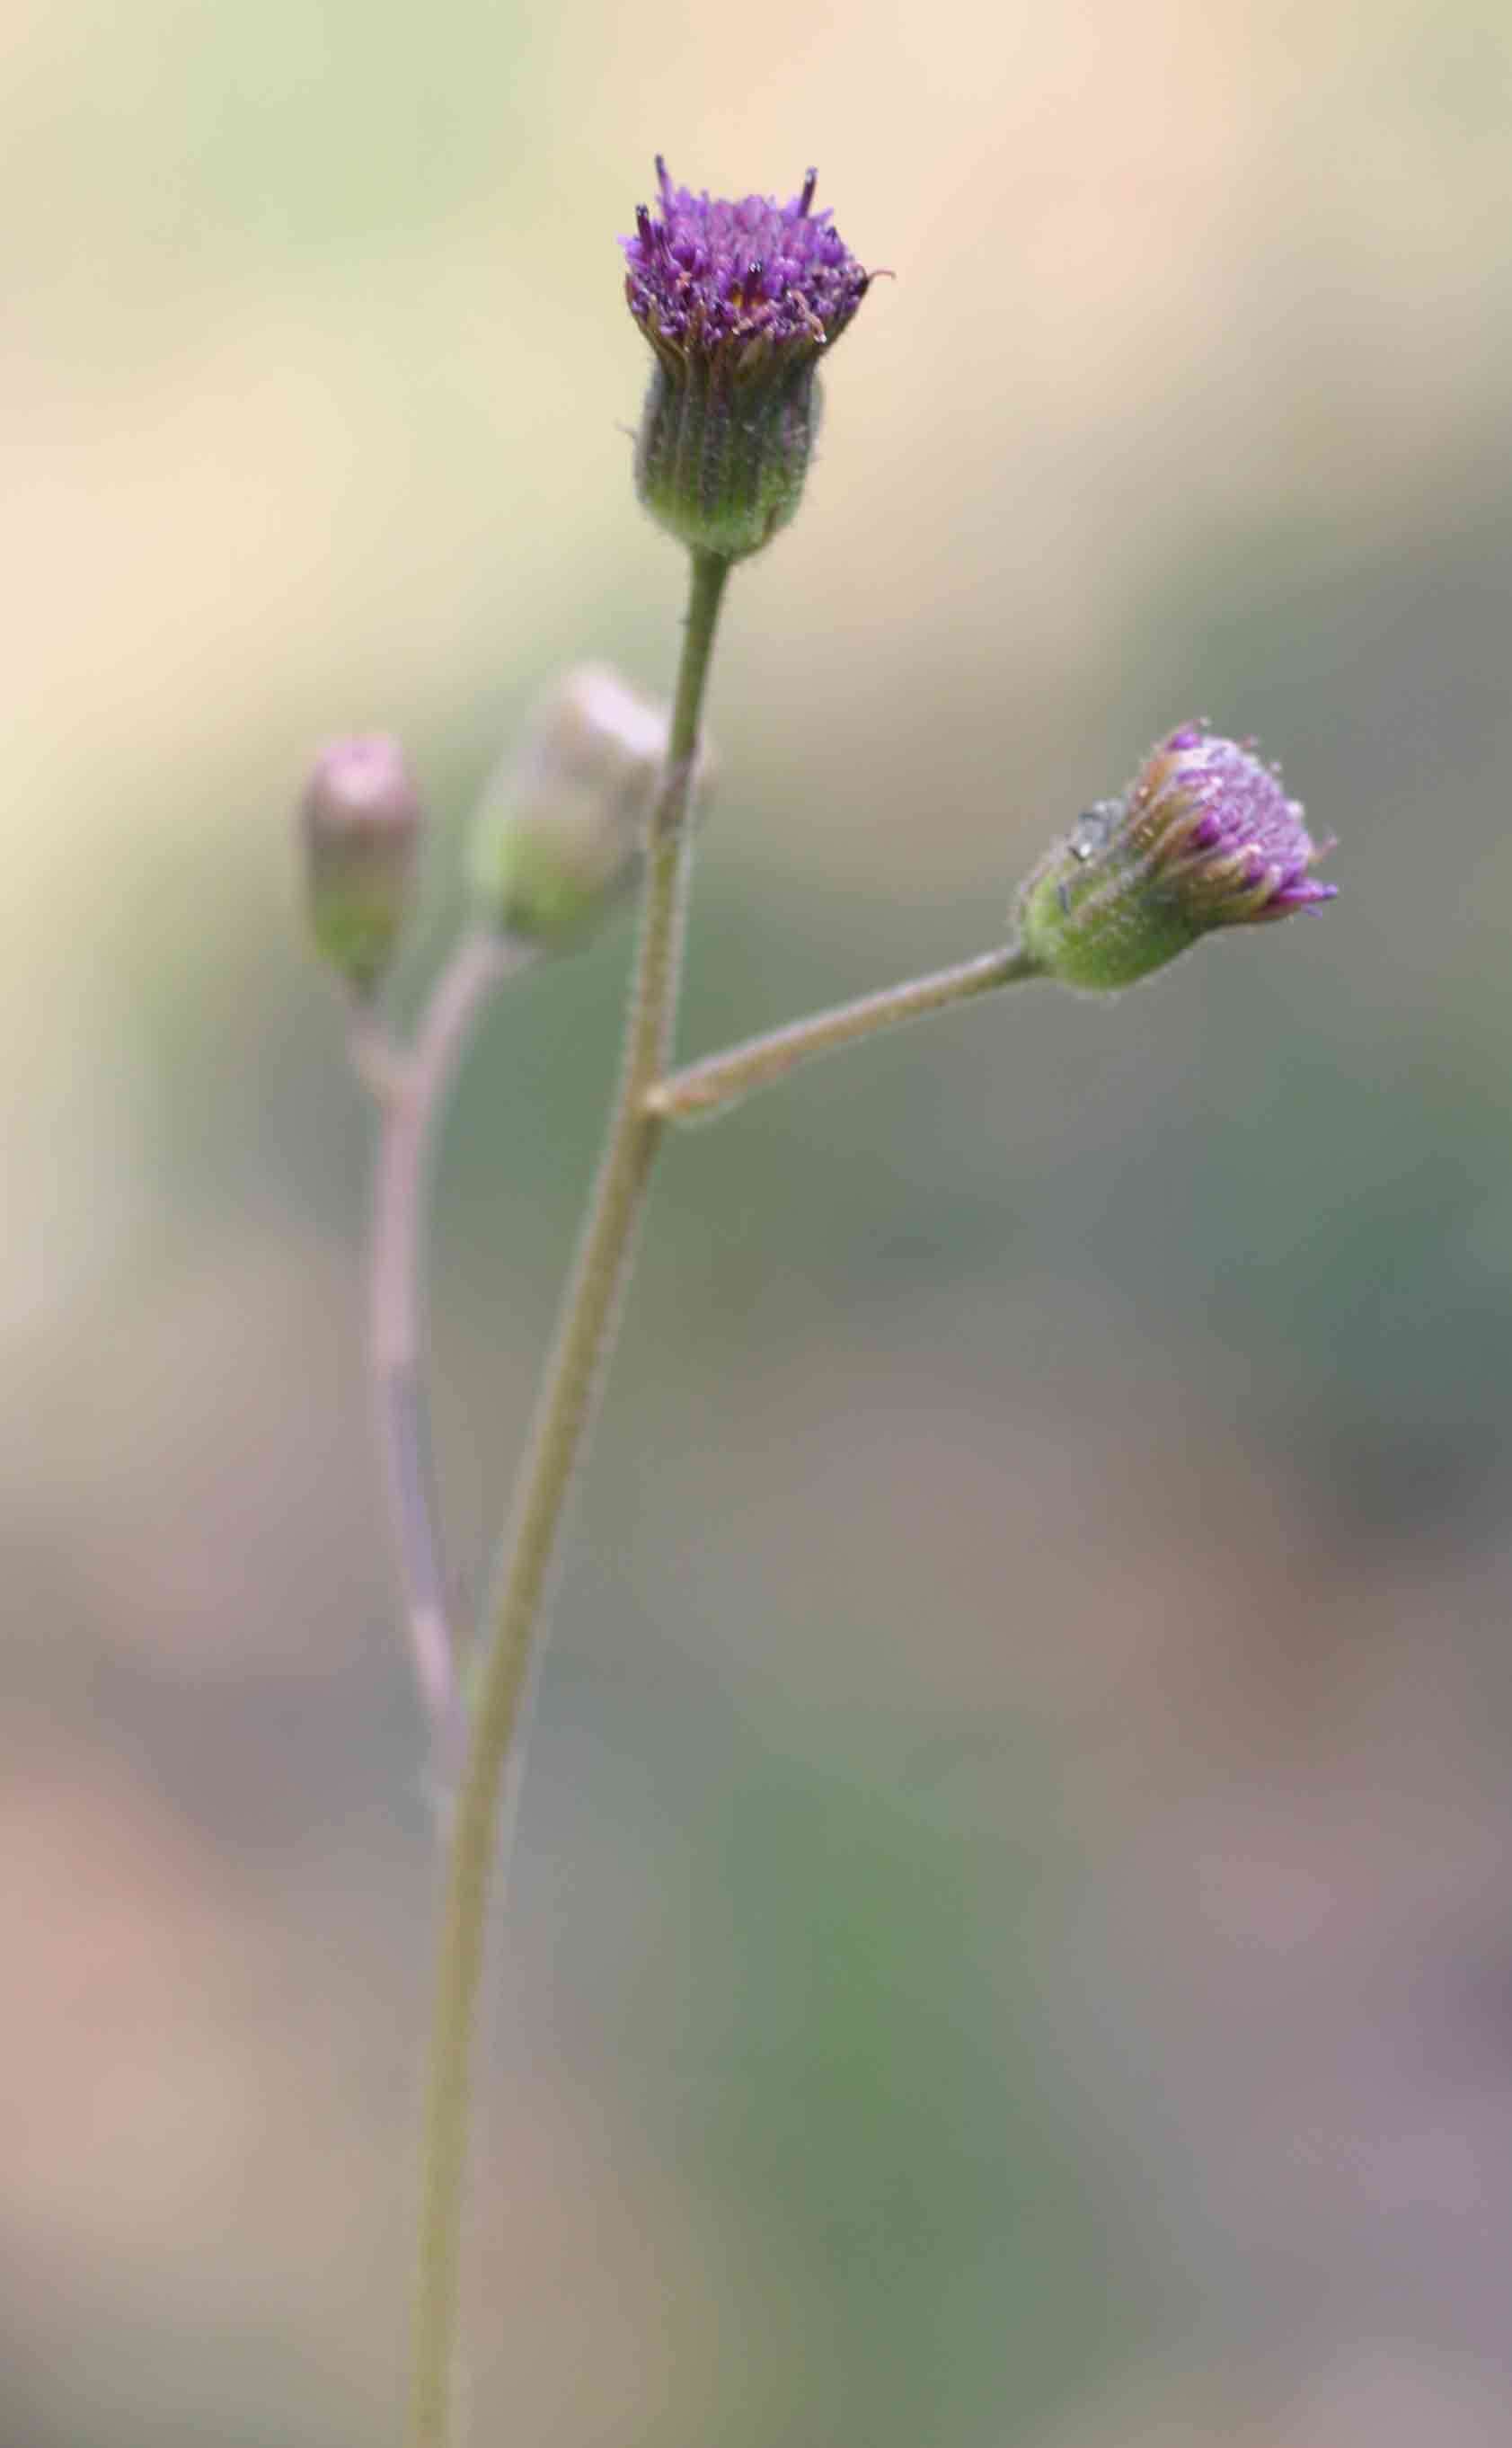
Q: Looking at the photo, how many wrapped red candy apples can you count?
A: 0